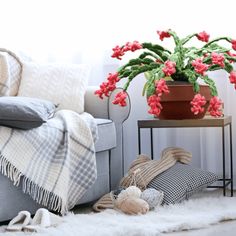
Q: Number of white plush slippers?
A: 2